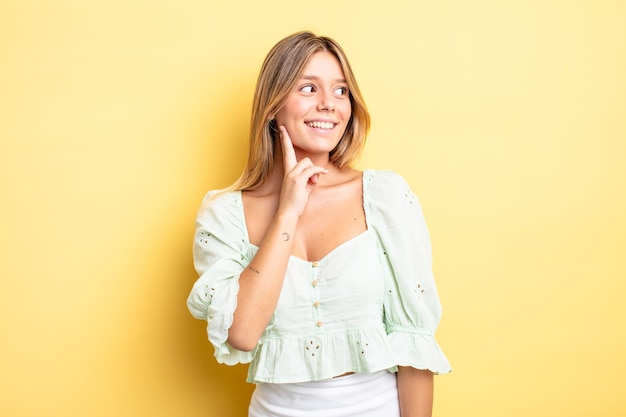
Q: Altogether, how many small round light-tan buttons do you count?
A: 4